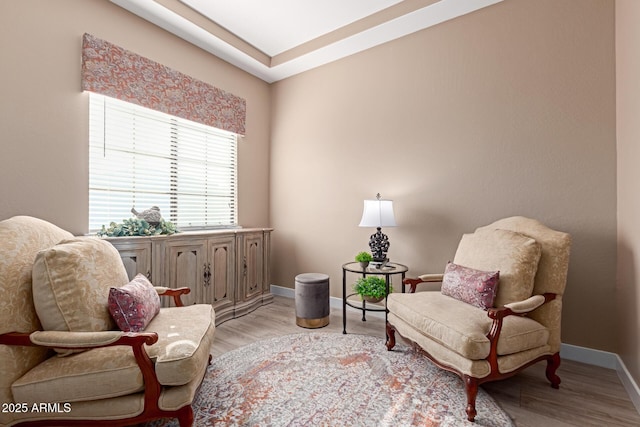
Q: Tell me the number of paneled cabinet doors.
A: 4